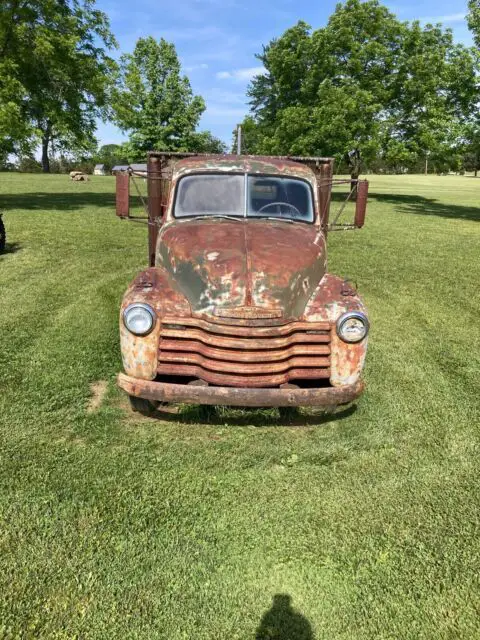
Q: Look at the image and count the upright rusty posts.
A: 2